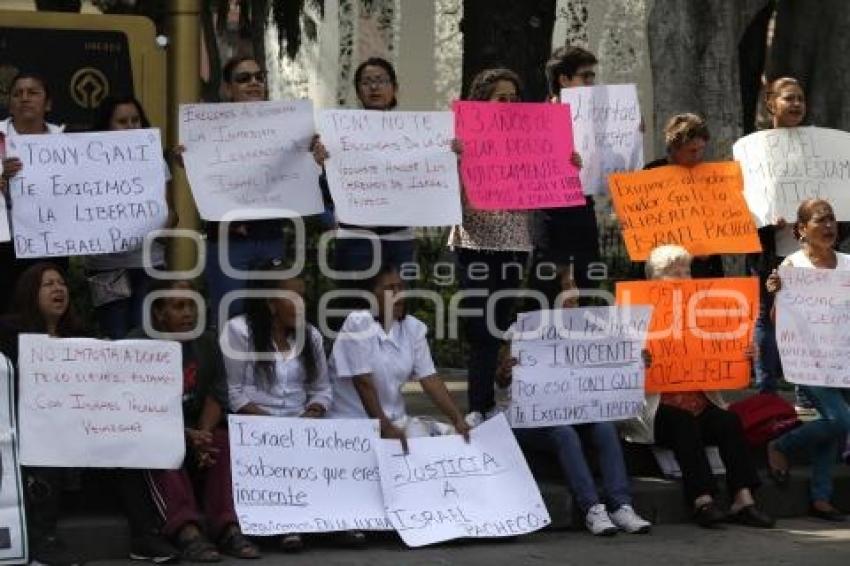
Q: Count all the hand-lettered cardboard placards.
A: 13